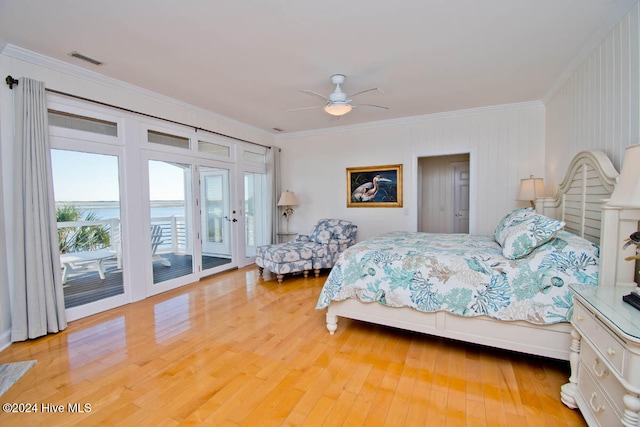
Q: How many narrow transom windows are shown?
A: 4